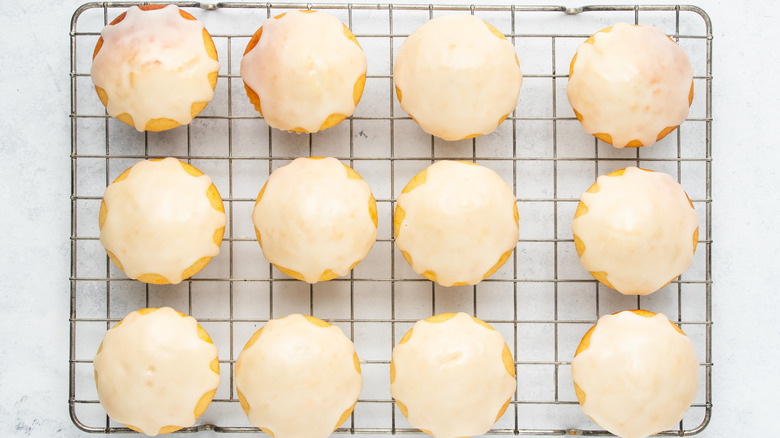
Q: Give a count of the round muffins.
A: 12